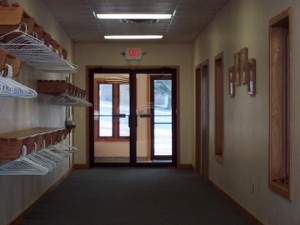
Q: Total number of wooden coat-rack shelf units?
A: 4